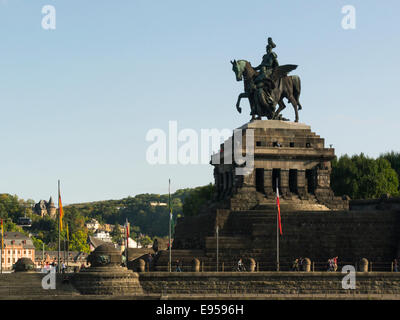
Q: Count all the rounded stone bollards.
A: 5